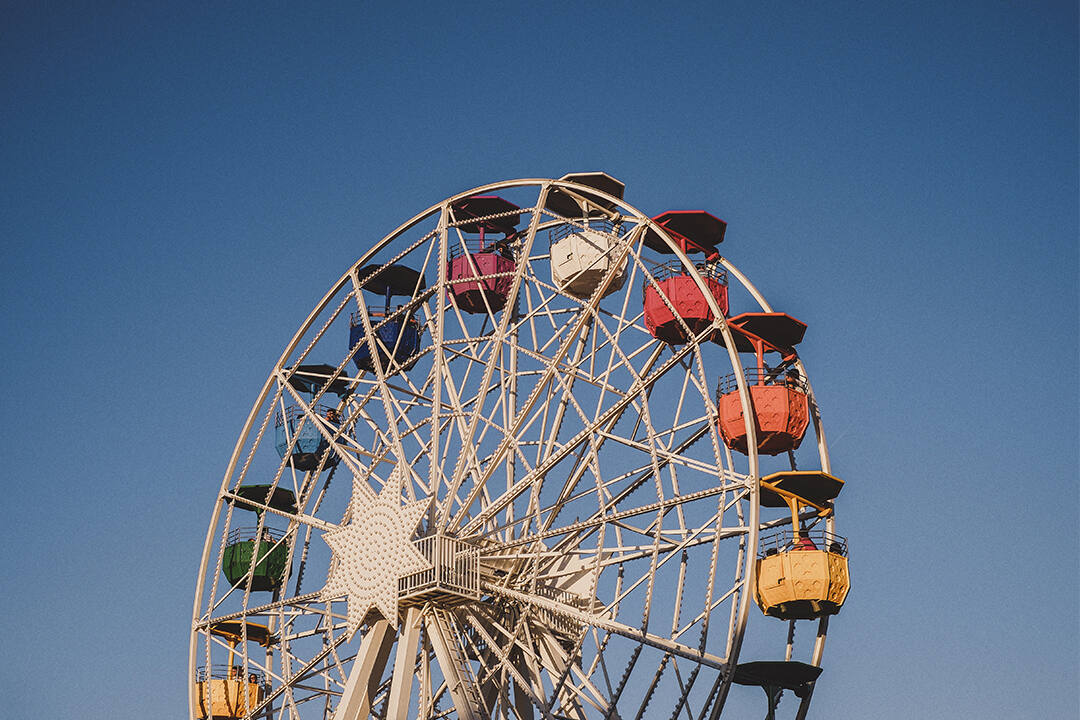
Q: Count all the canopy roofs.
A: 10